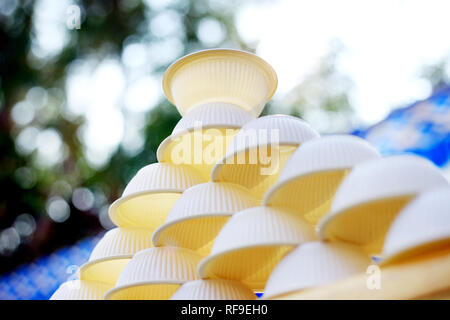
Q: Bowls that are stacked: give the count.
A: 14